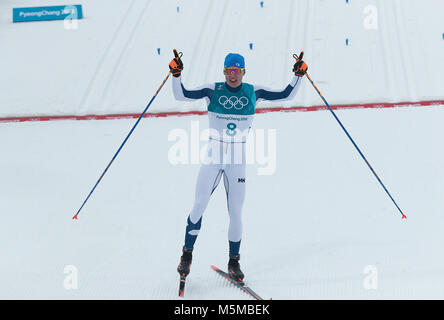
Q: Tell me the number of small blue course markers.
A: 7